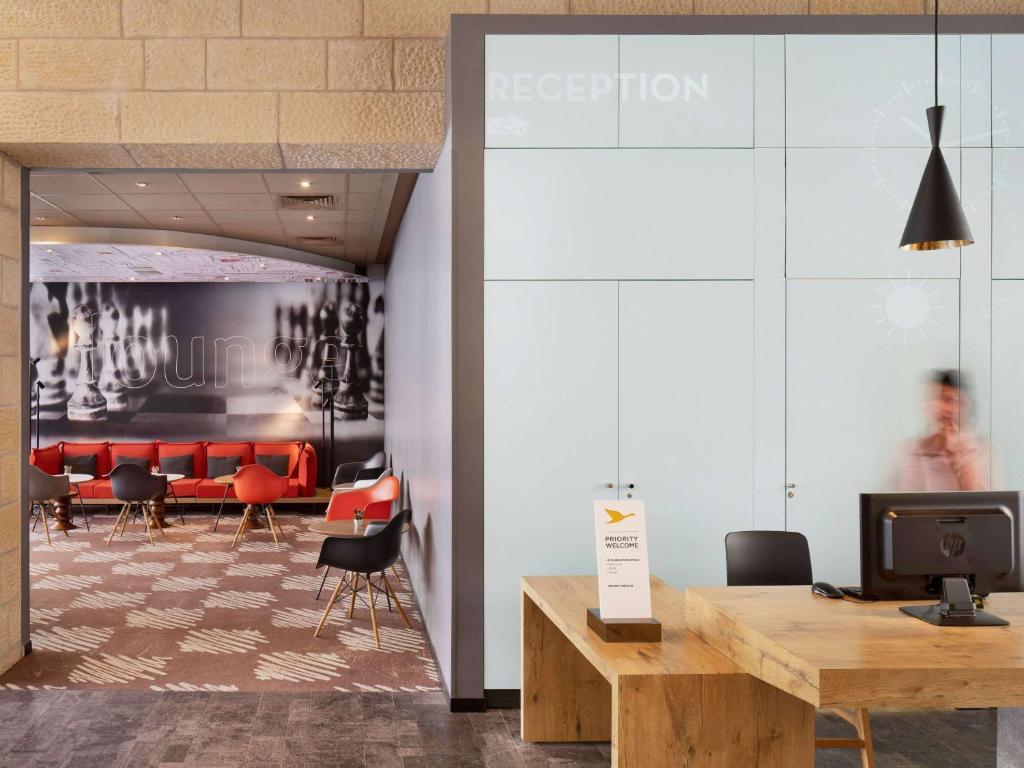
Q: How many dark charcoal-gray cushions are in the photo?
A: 5